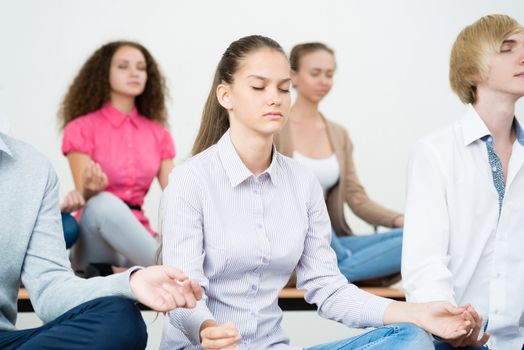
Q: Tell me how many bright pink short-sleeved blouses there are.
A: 1